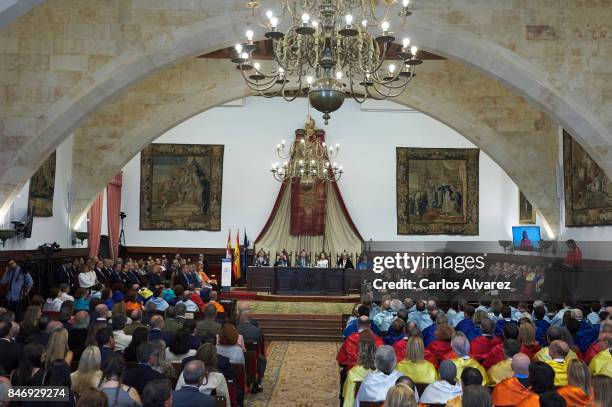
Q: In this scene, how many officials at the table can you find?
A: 6